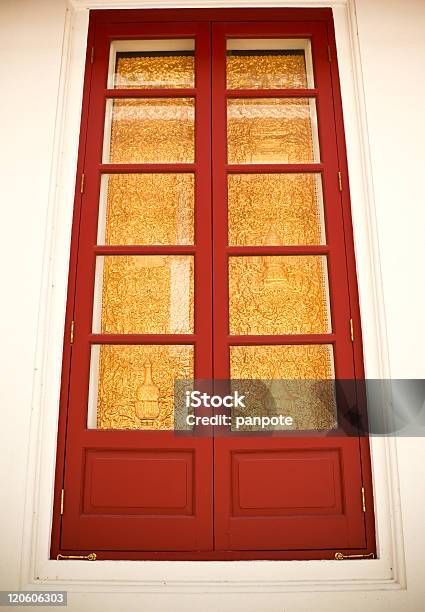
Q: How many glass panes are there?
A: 10